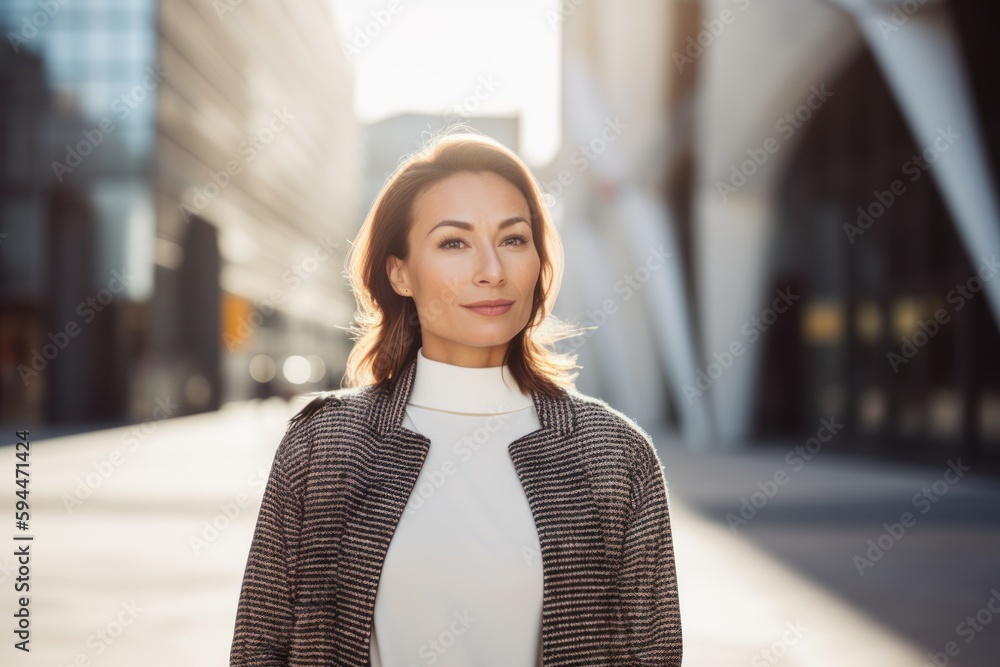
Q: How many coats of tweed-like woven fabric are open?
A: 1